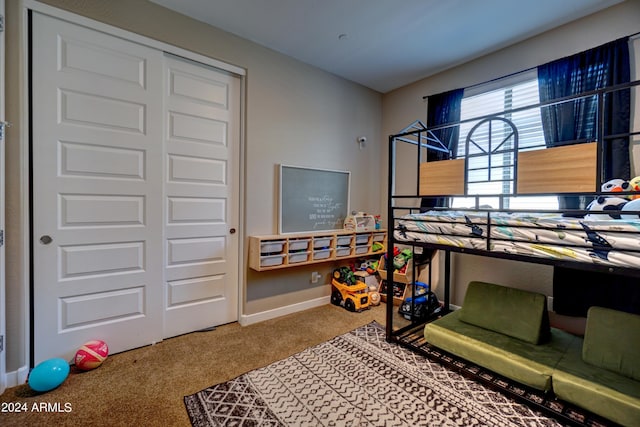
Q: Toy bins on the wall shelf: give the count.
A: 11